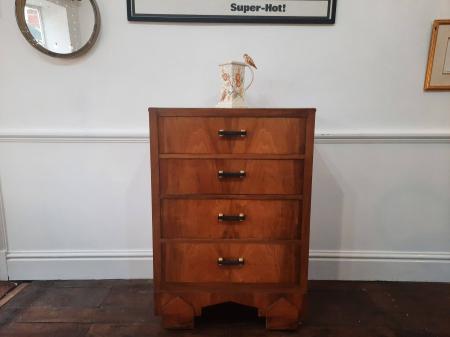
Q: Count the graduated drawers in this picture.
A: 4